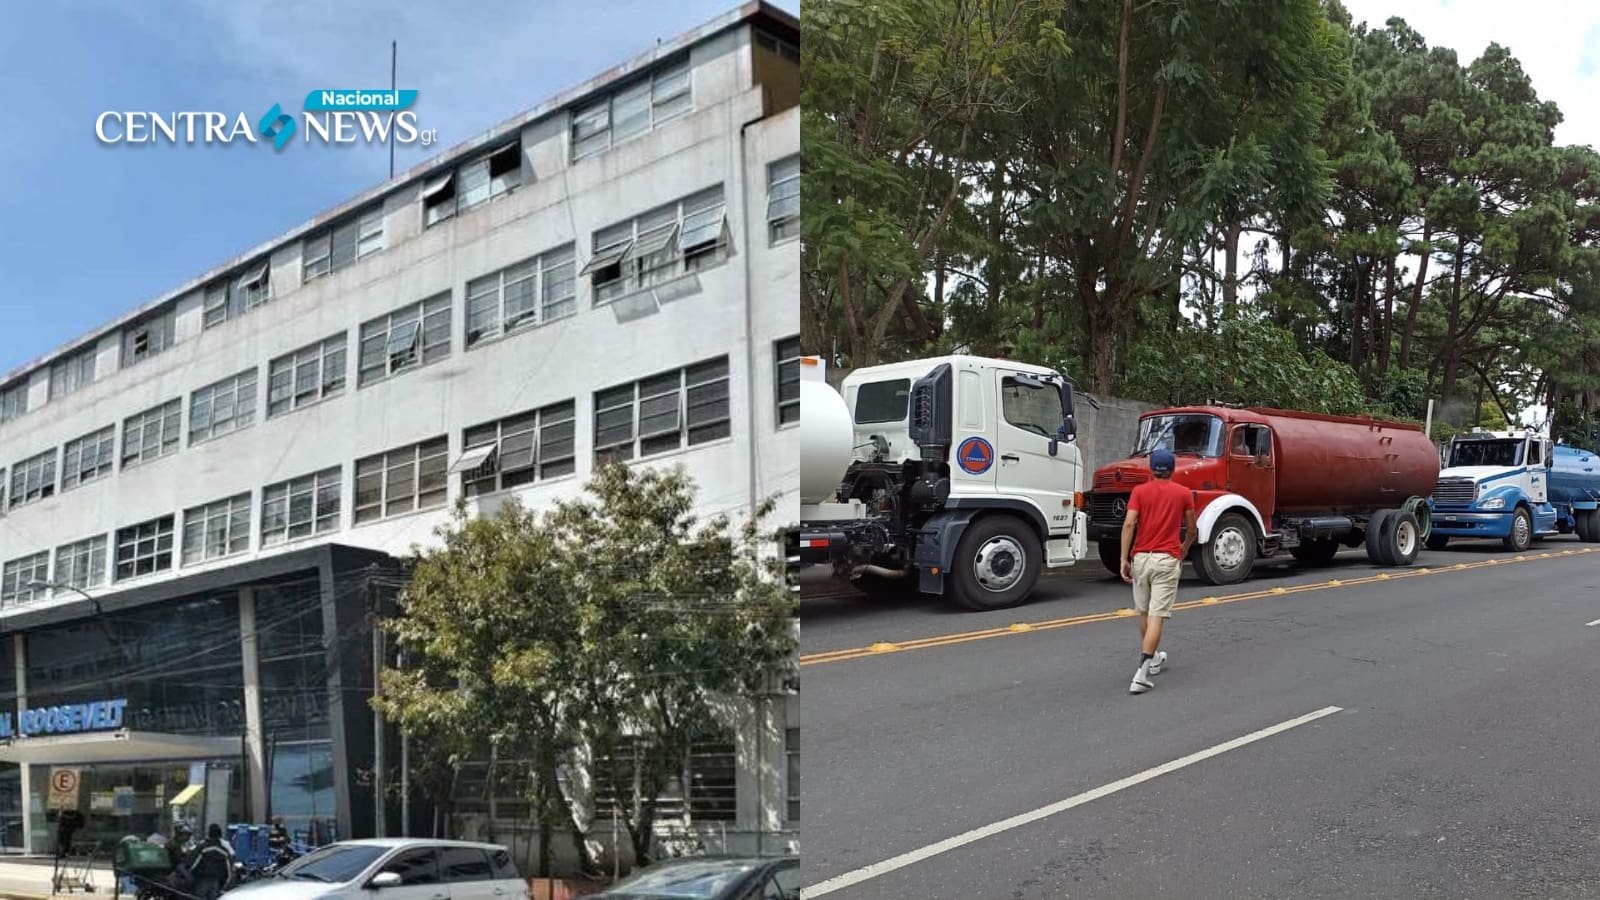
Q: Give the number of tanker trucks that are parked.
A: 3